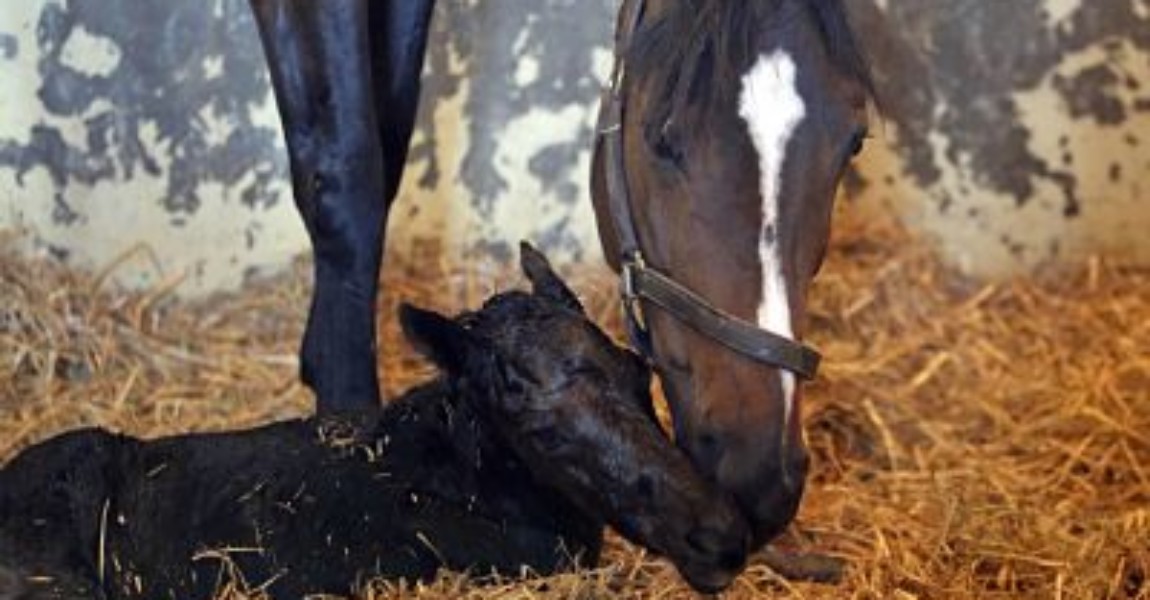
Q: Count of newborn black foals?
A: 1